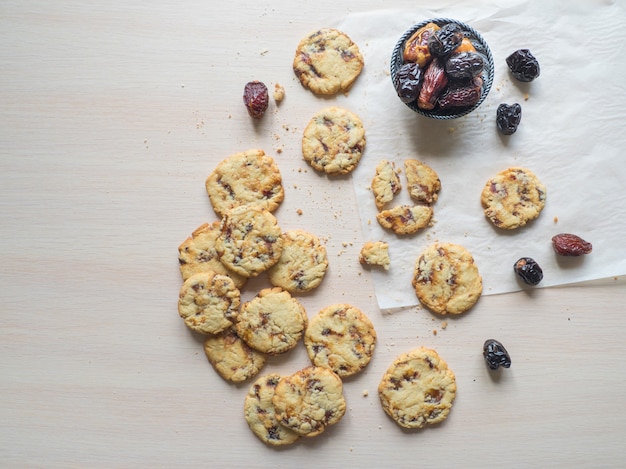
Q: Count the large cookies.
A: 15